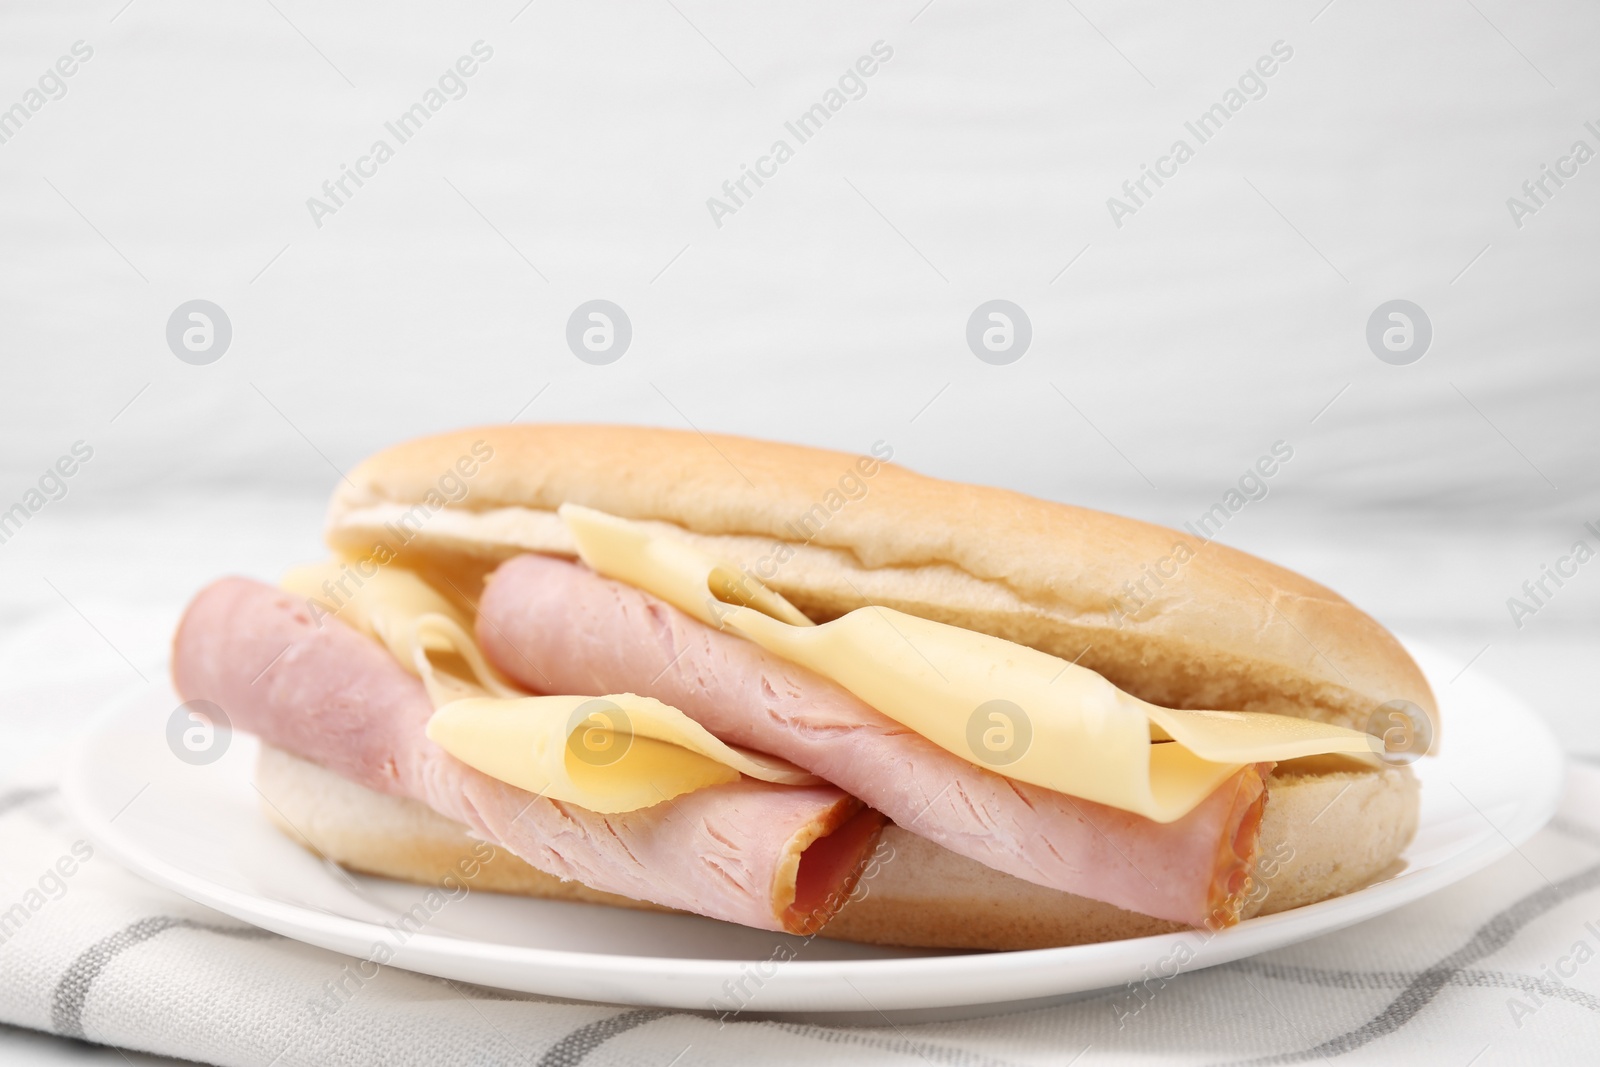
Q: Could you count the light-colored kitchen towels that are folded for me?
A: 1